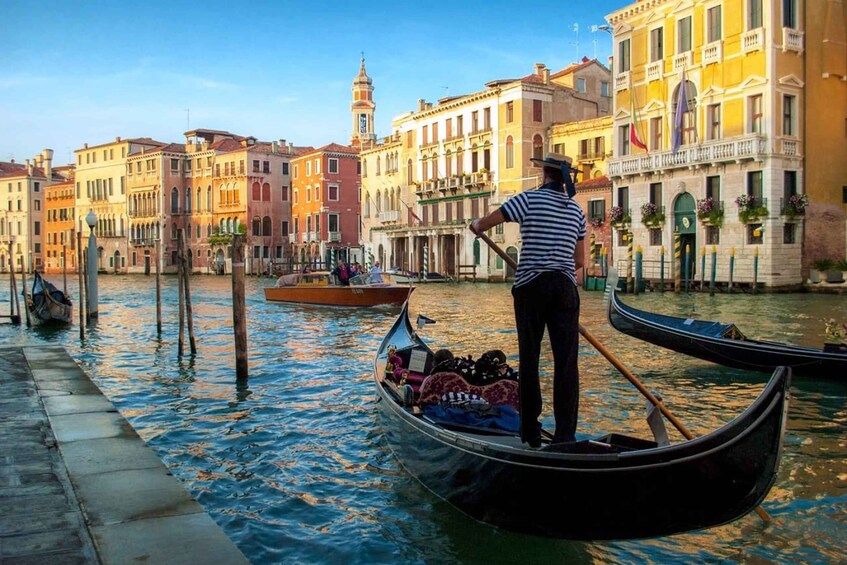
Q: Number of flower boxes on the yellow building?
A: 5